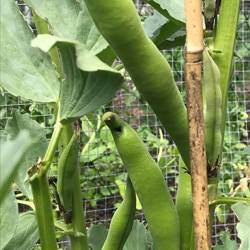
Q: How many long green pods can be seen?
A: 6